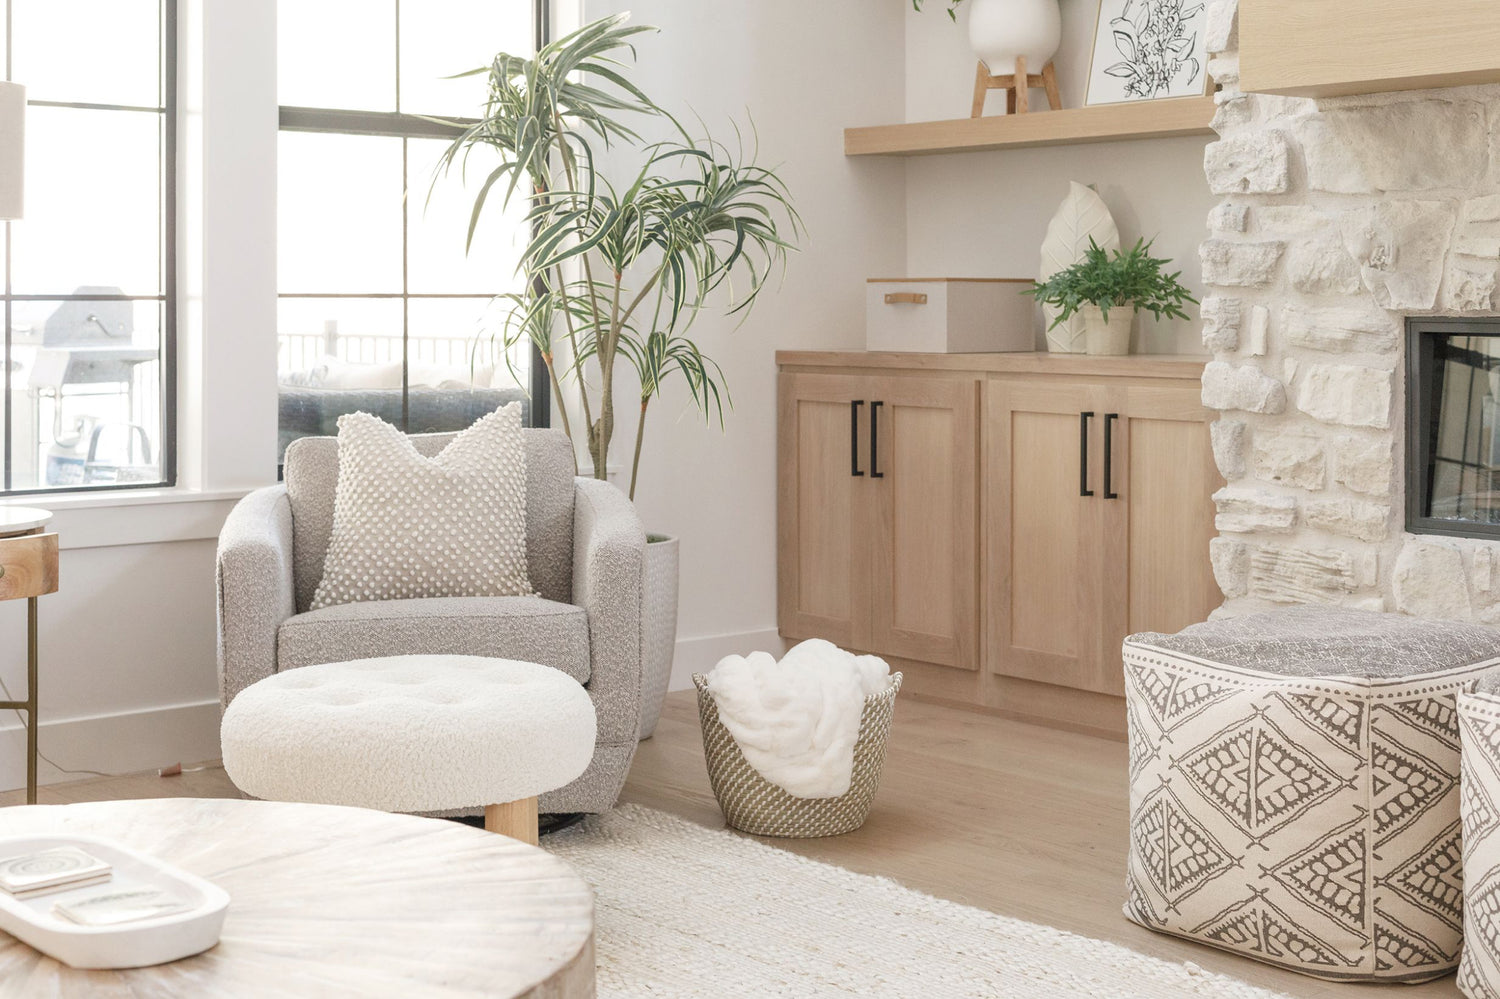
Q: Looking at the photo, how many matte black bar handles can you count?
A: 4